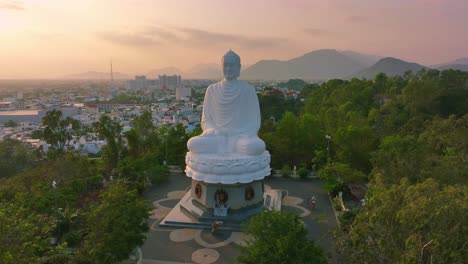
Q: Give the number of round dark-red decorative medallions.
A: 3